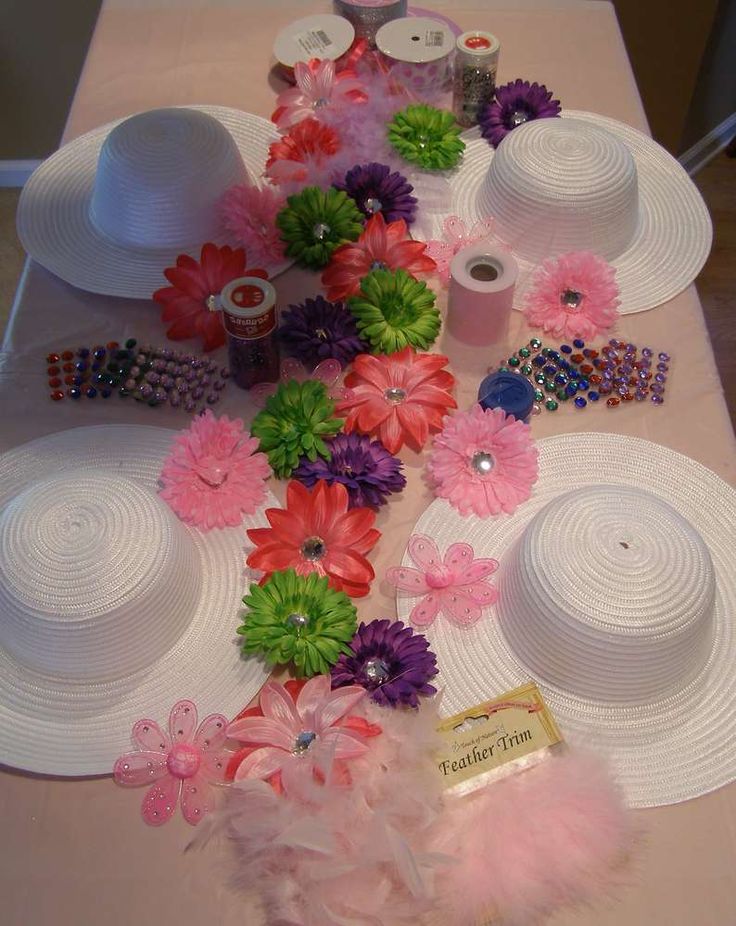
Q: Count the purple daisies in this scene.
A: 5